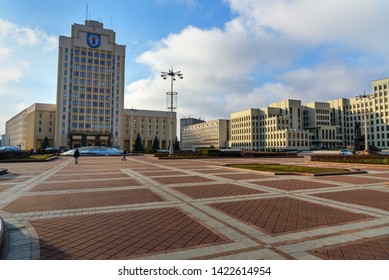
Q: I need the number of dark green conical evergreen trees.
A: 4